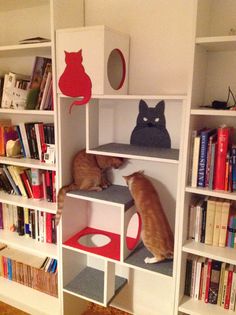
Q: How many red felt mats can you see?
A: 1